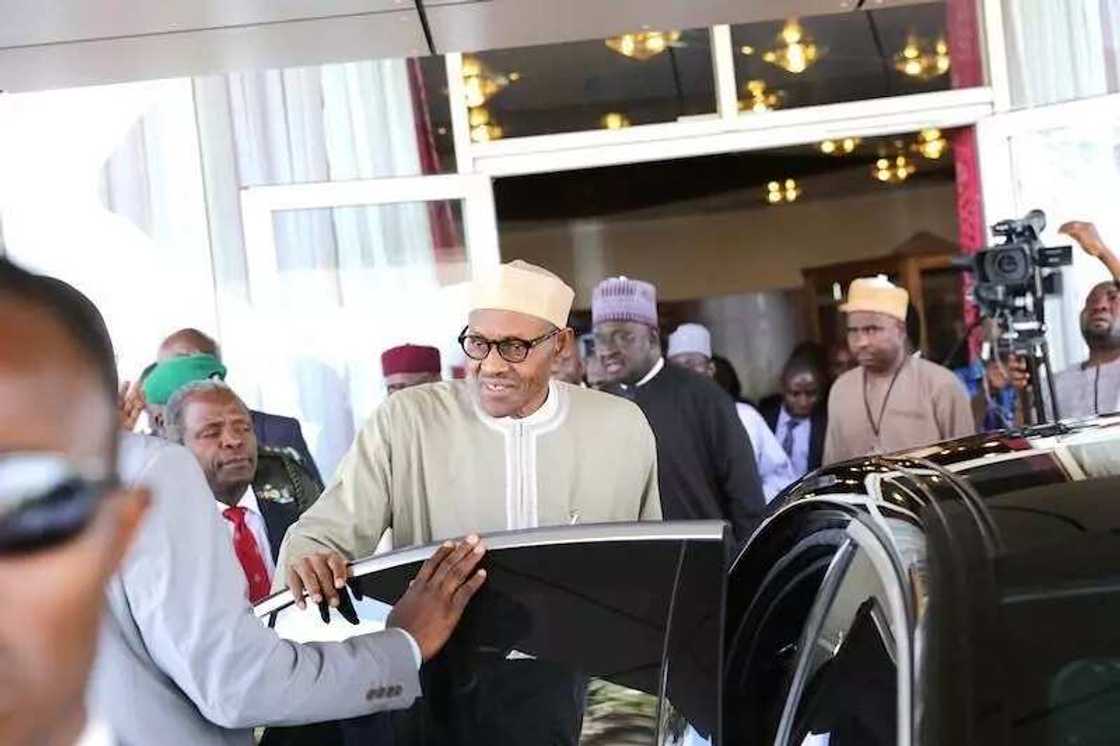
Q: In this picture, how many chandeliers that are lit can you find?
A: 11